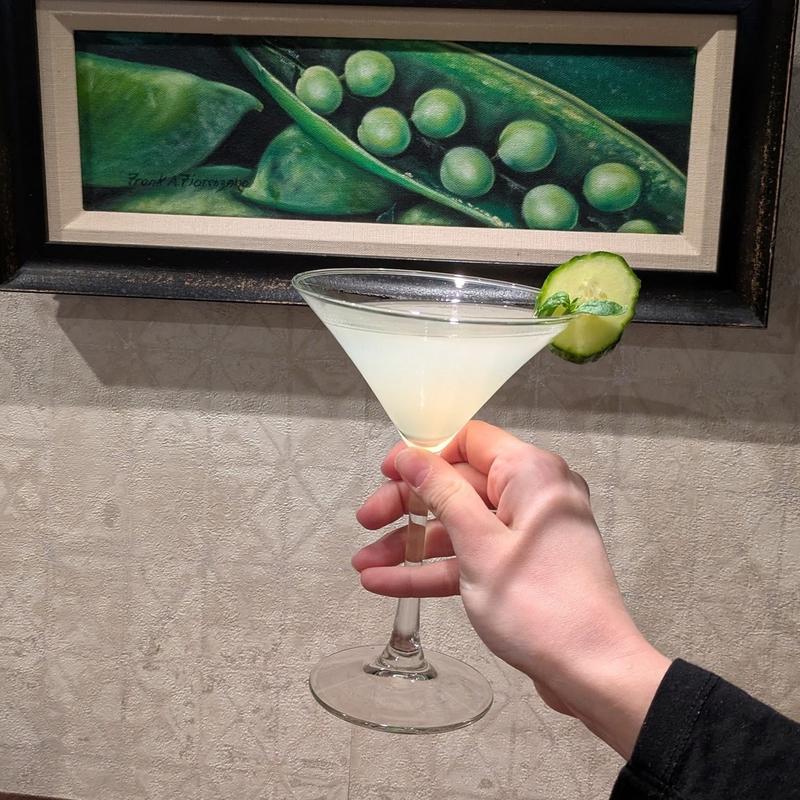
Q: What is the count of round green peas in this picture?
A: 9